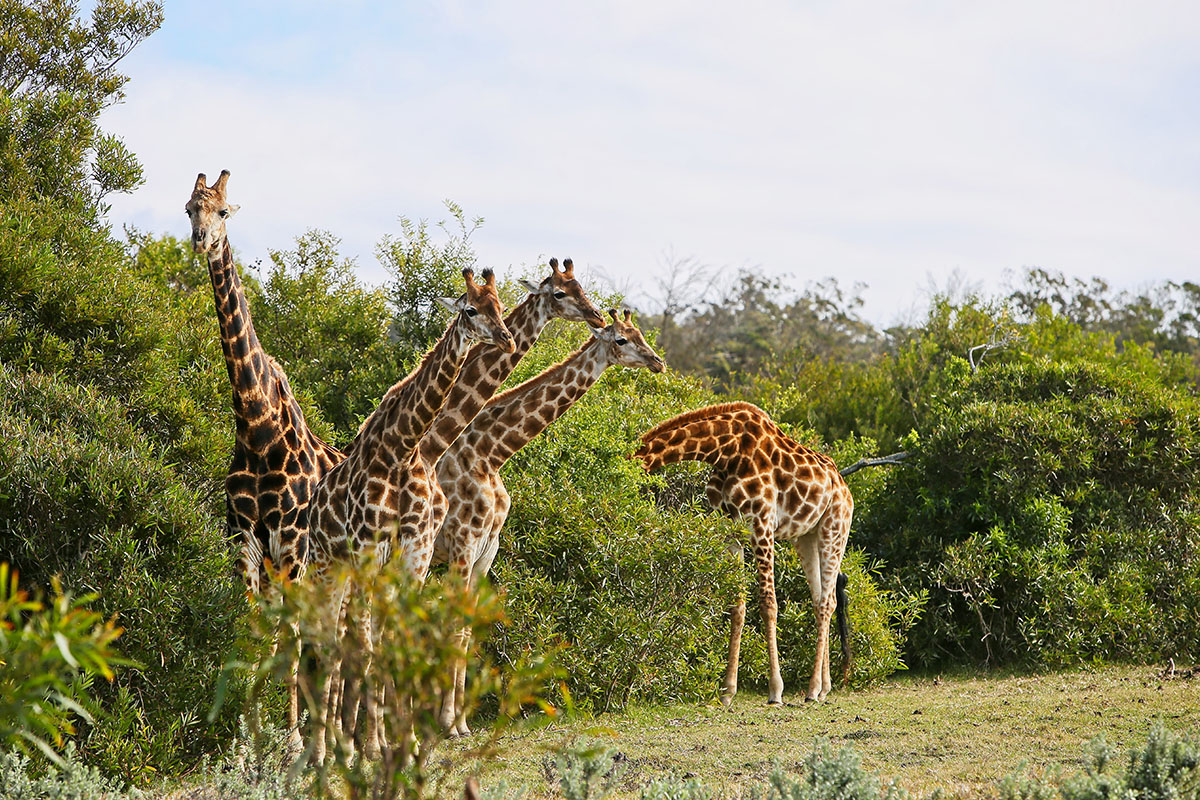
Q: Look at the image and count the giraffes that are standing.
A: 5